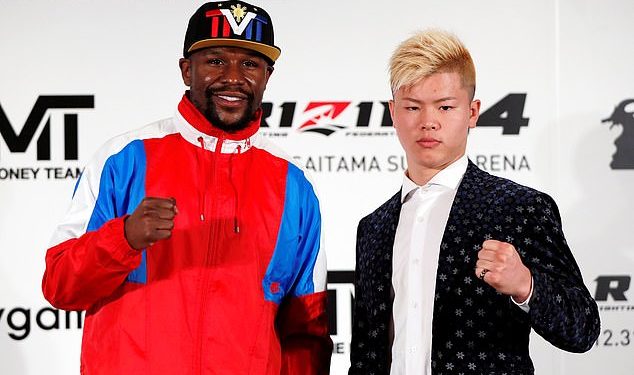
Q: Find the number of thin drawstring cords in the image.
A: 2